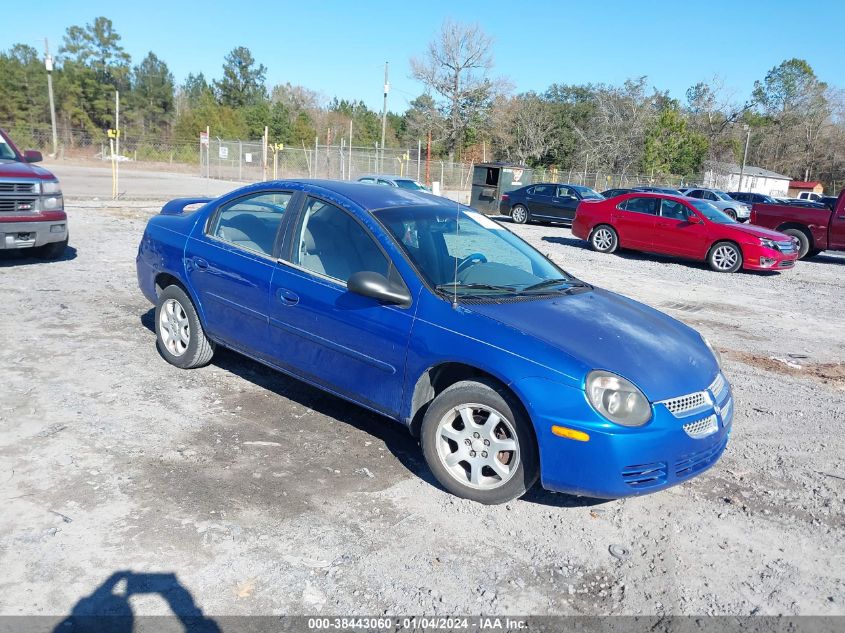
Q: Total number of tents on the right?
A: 0